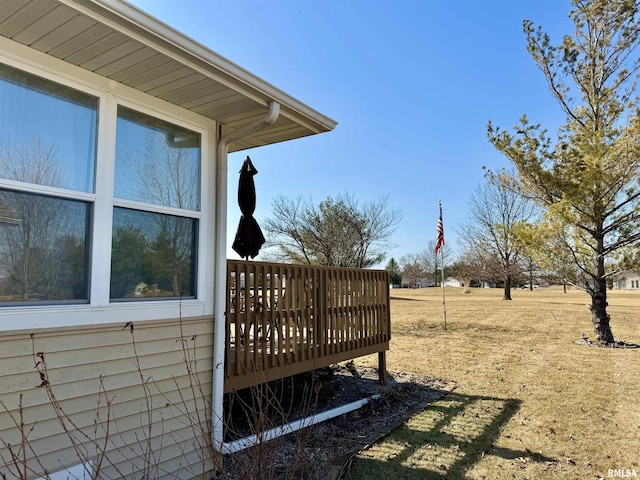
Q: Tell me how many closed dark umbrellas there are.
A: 1